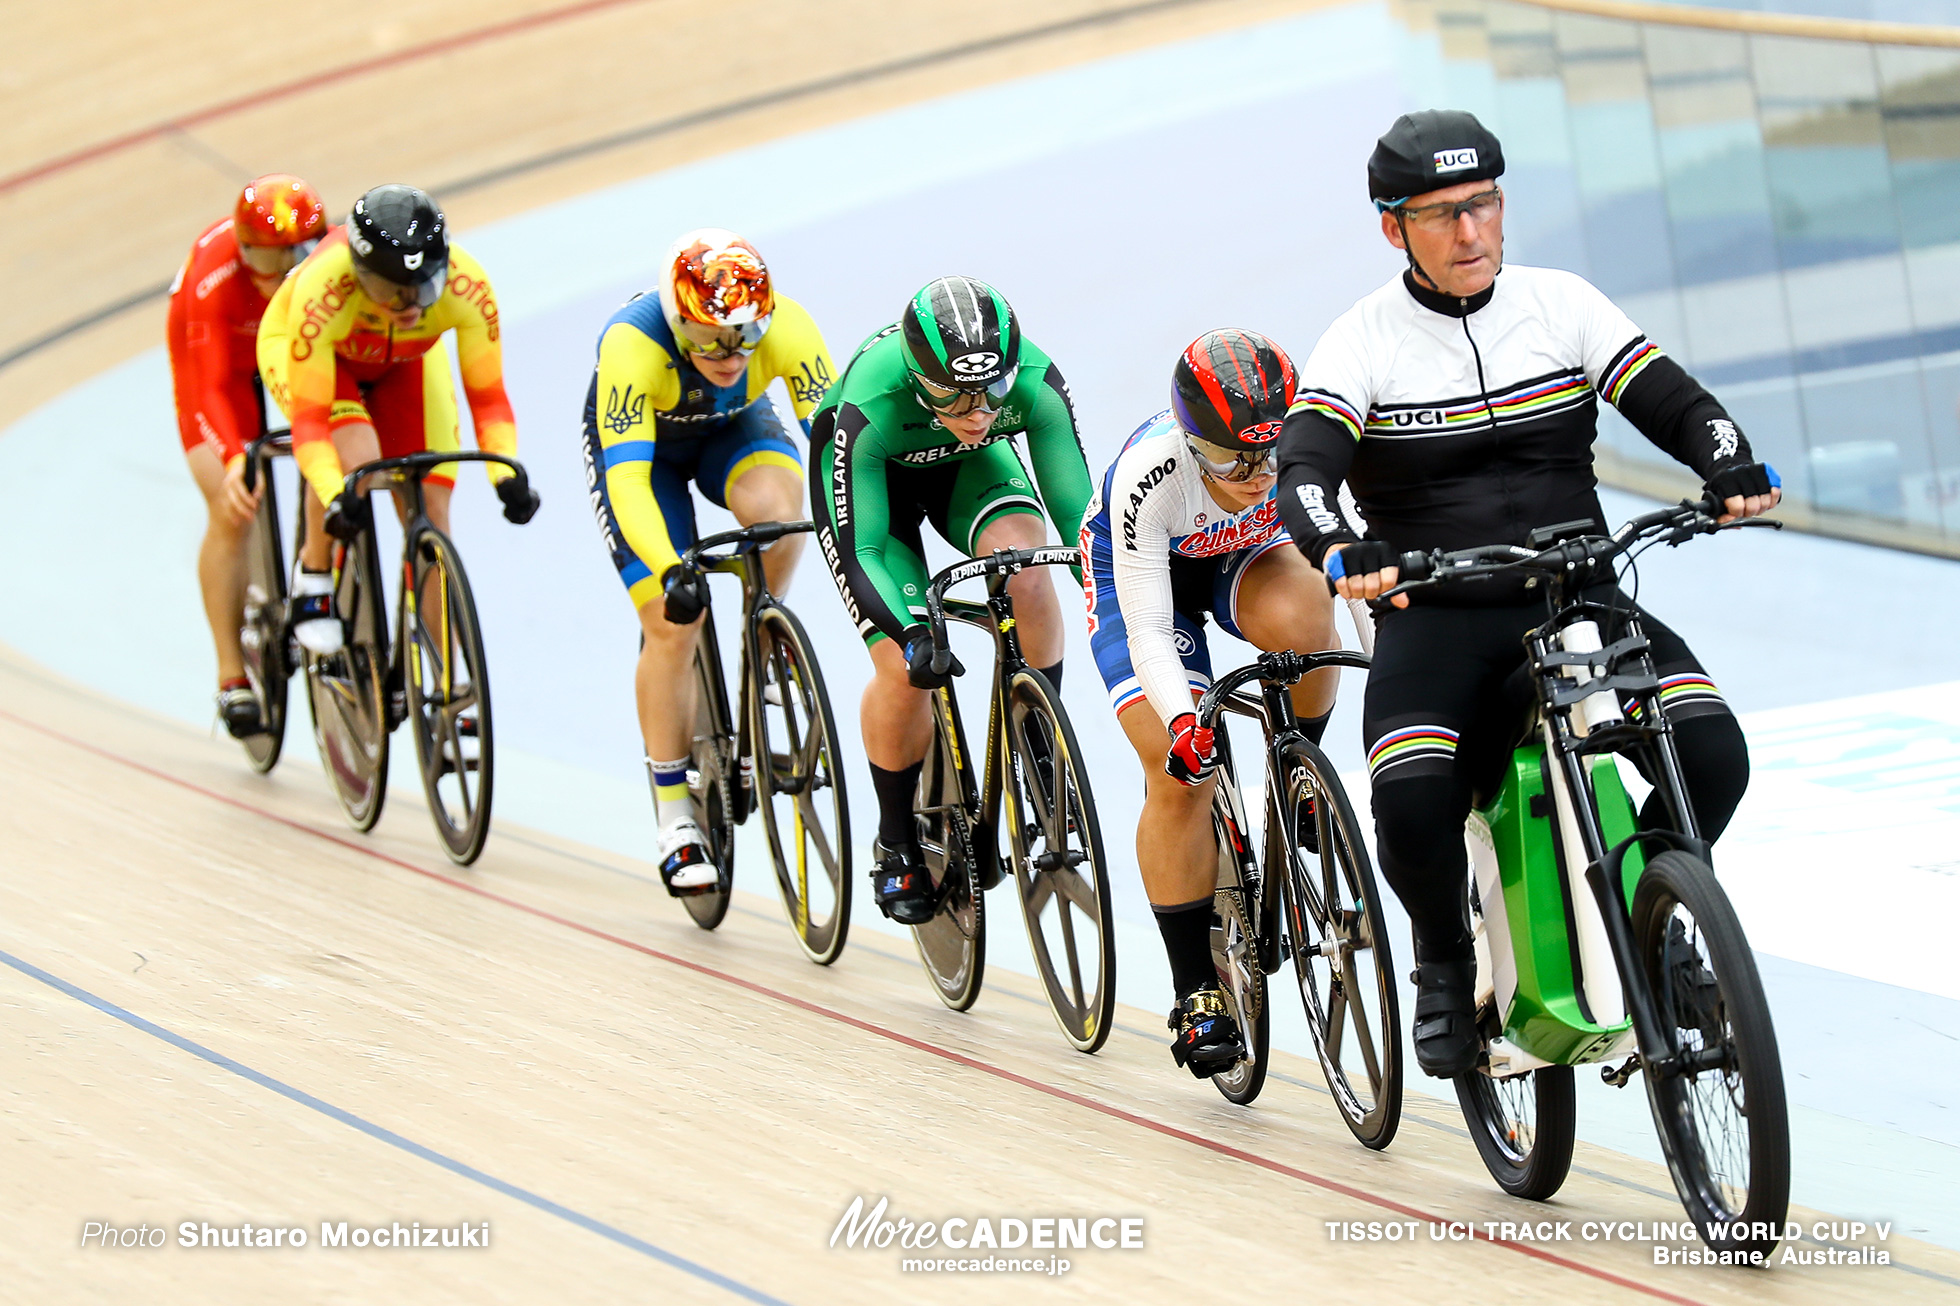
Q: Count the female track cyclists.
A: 5